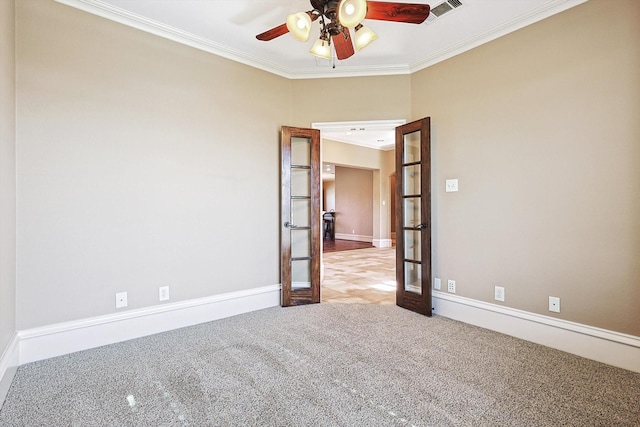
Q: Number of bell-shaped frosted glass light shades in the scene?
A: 4